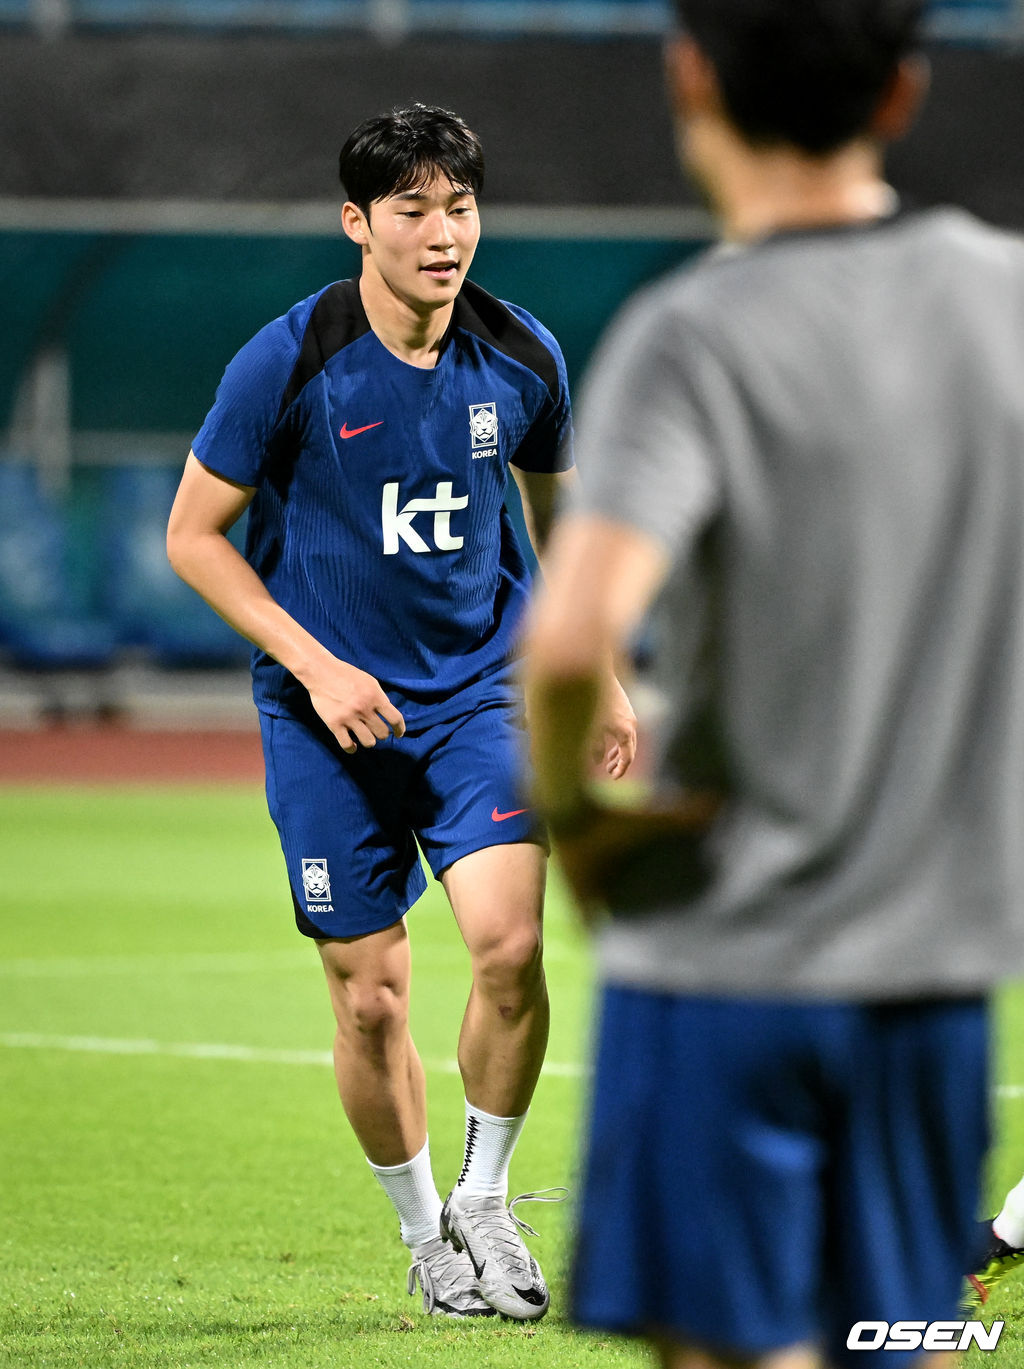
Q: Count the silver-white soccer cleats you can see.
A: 2